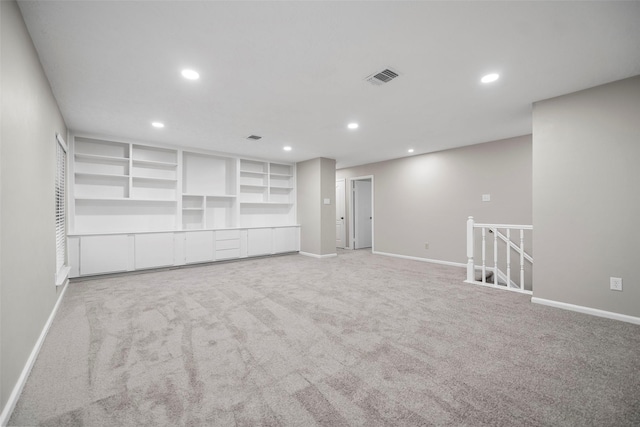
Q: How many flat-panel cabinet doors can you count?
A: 5